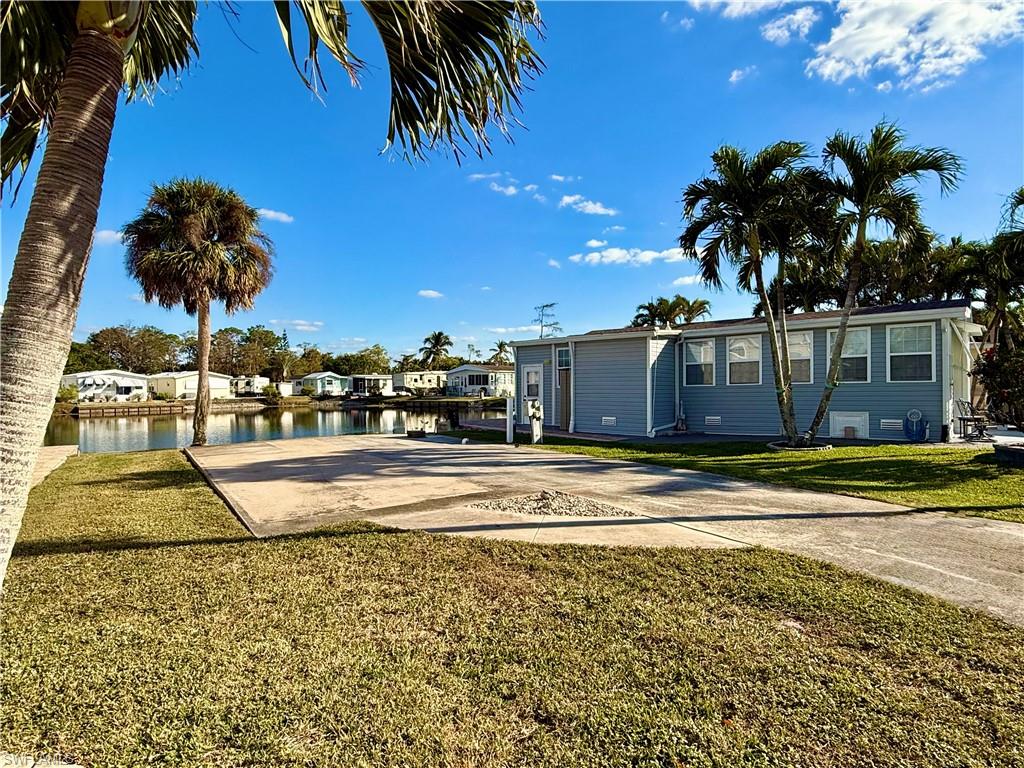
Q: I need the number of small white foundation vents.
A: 3